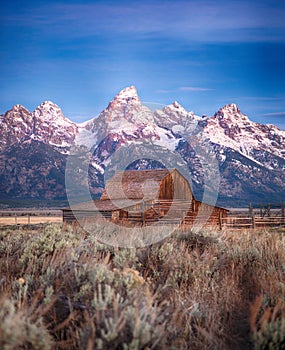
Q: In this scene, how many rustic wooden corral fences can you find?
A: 1